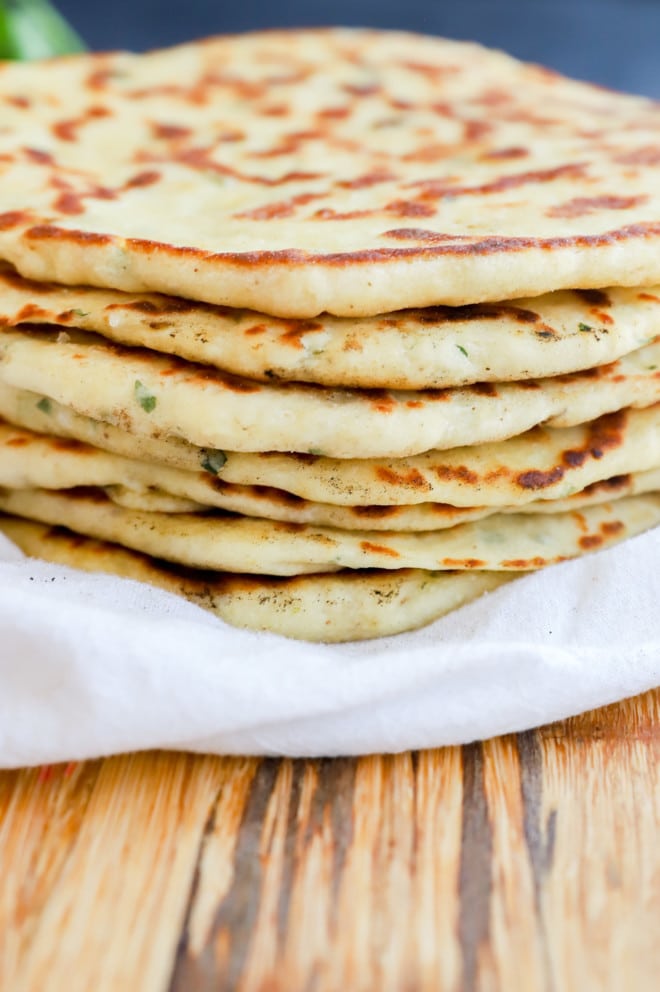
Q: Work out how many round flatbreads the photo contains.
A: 7